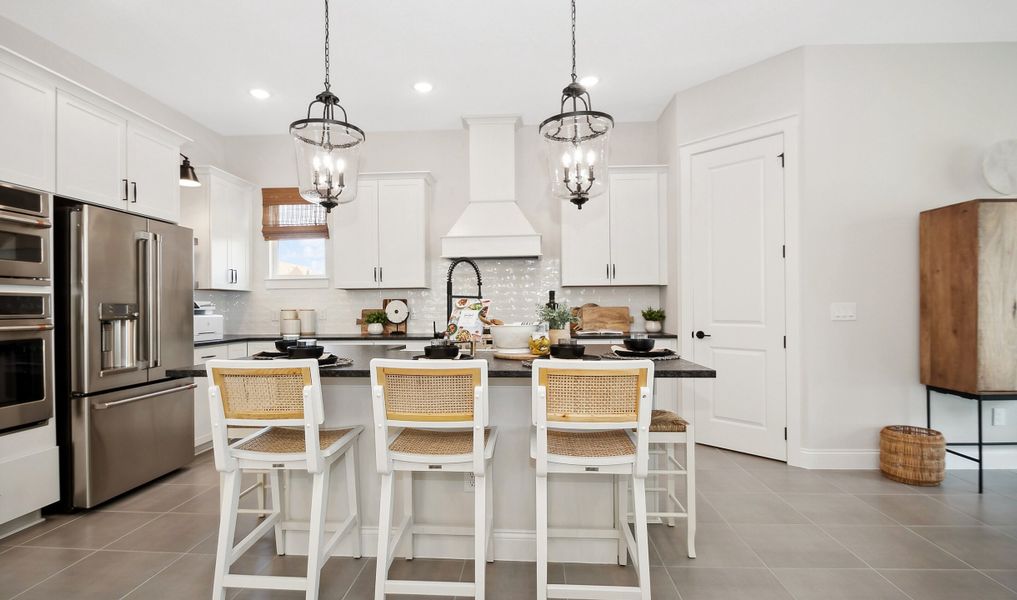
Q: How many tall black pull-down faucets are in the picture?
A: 1